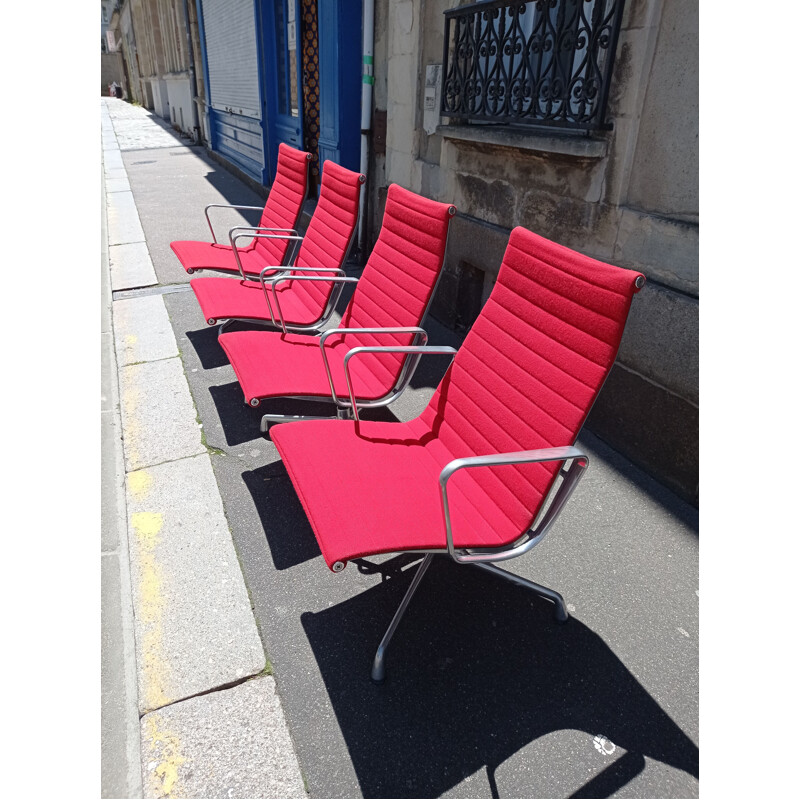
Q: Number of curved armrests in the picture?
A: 8